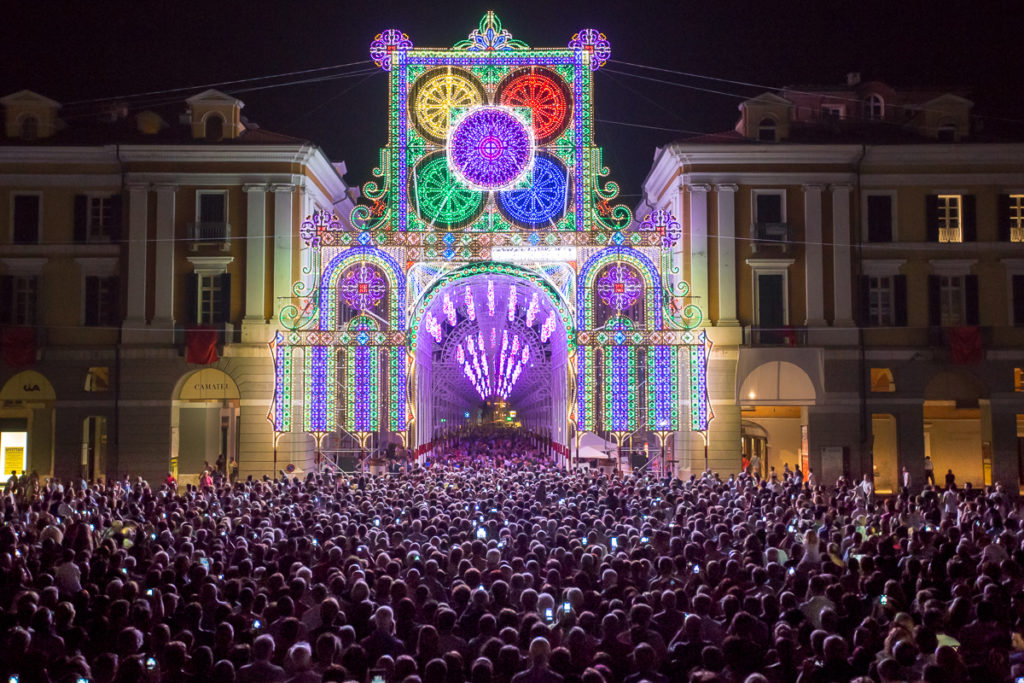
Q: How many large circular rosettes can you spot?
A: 5